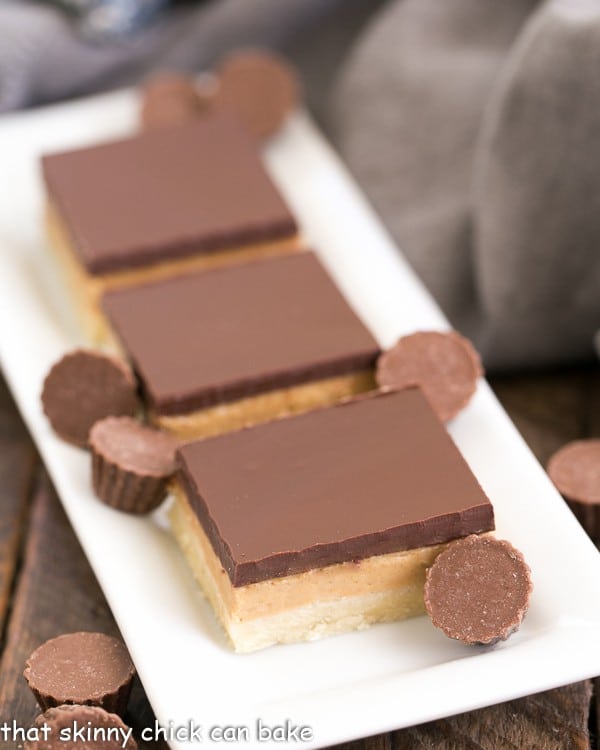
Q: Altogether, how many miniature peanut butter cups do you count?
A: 9